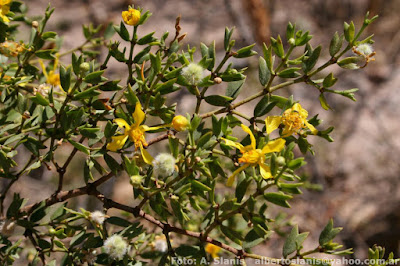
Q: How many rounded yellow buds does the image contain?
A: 2